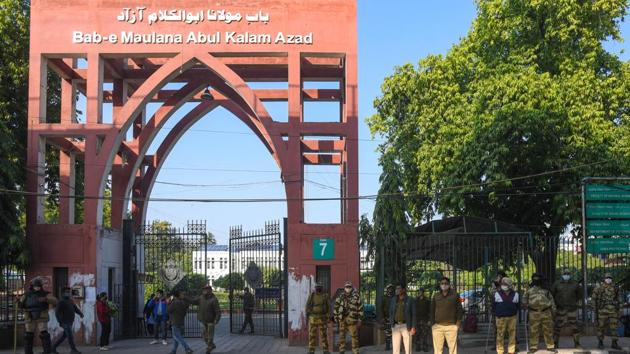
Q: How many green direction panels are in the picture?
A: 4